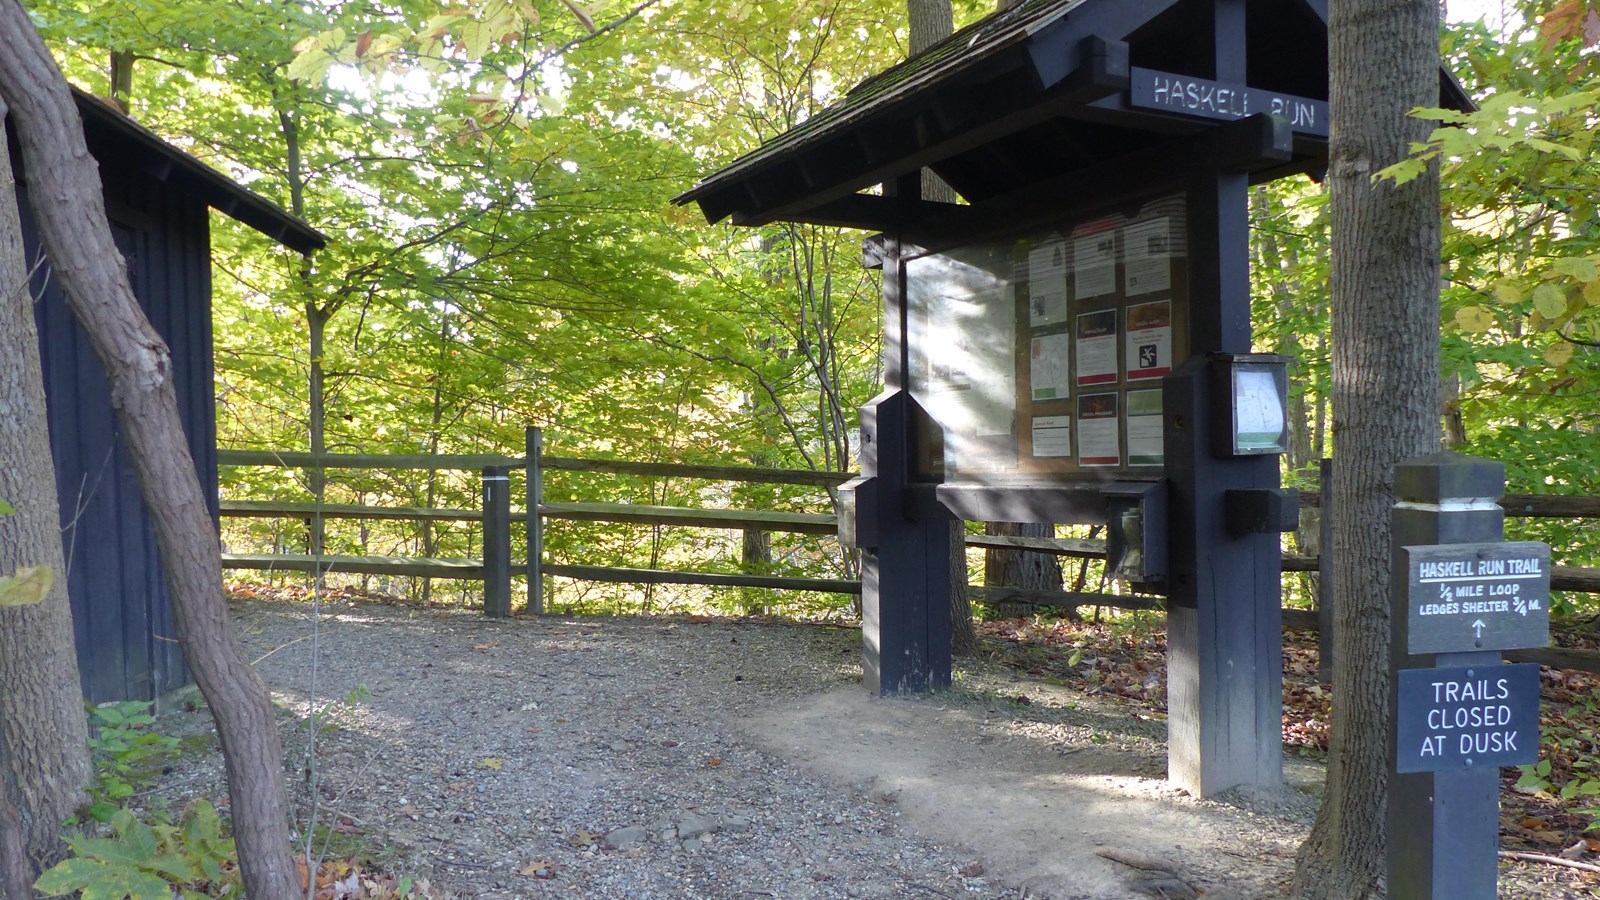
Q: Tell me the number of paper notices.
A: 9